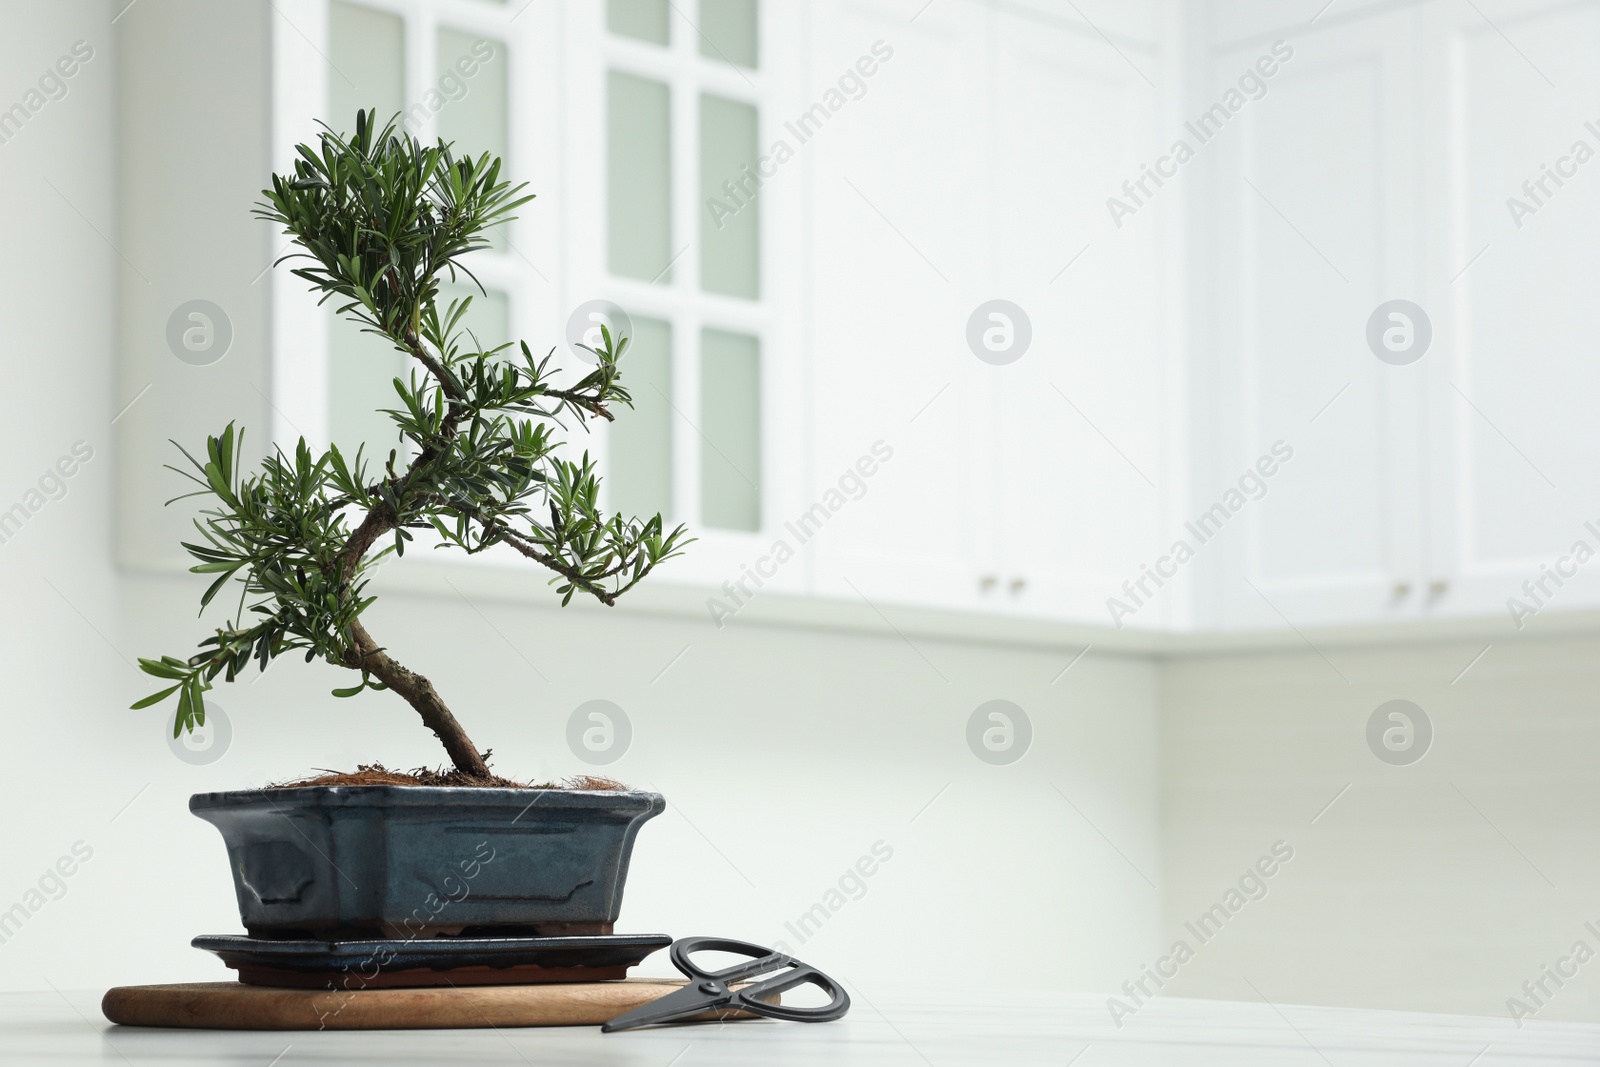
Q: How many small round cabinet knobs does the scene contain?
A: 4